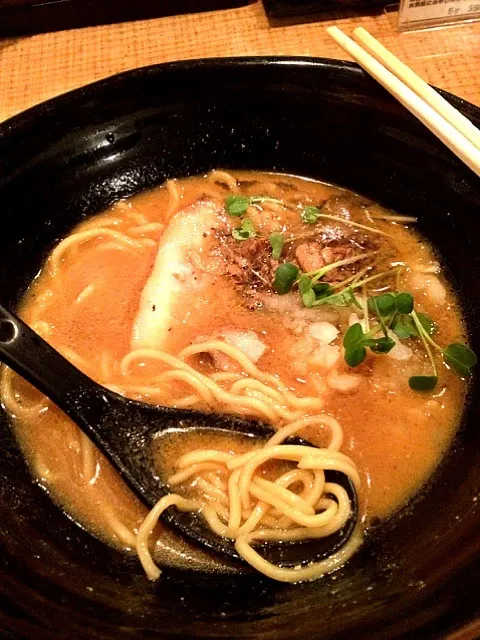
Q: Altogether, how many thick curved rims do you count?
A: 1